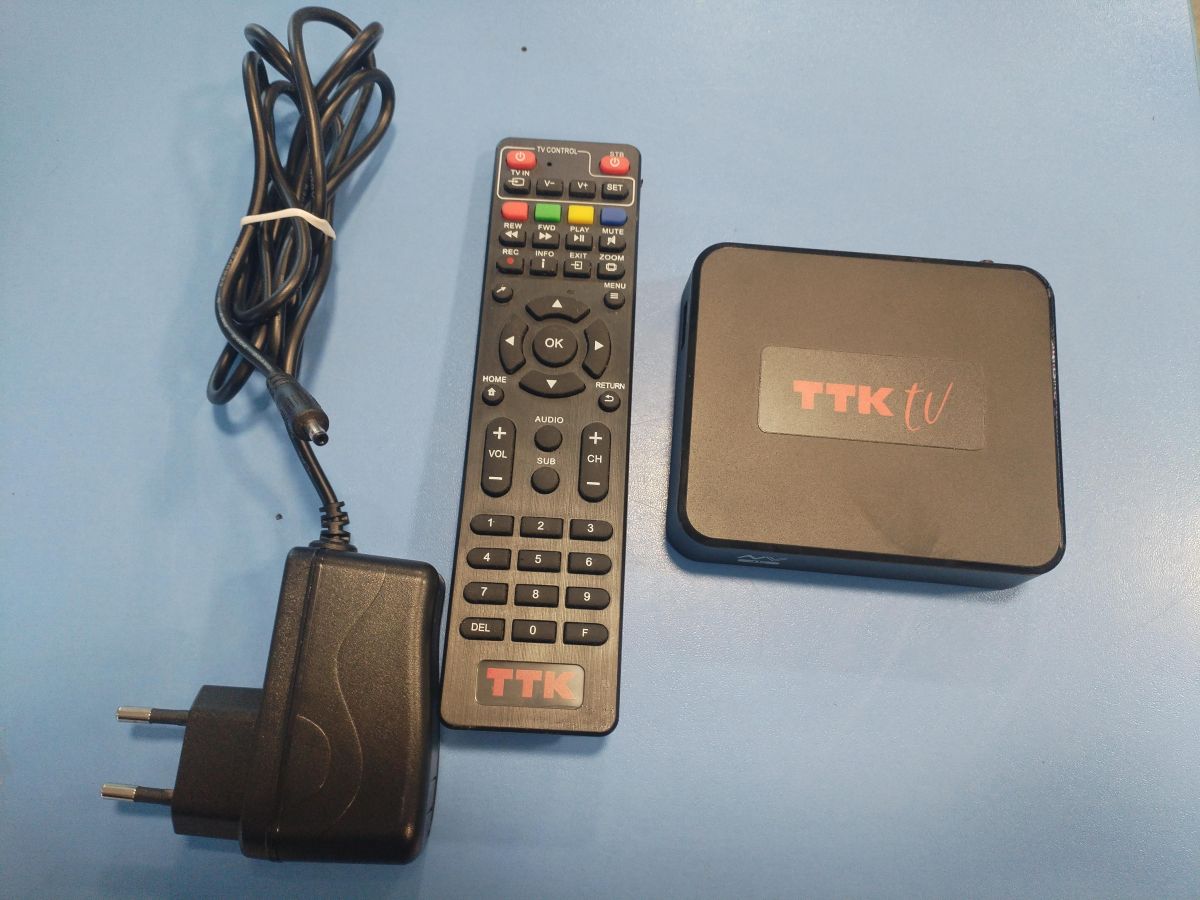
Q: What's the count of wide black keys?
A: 12